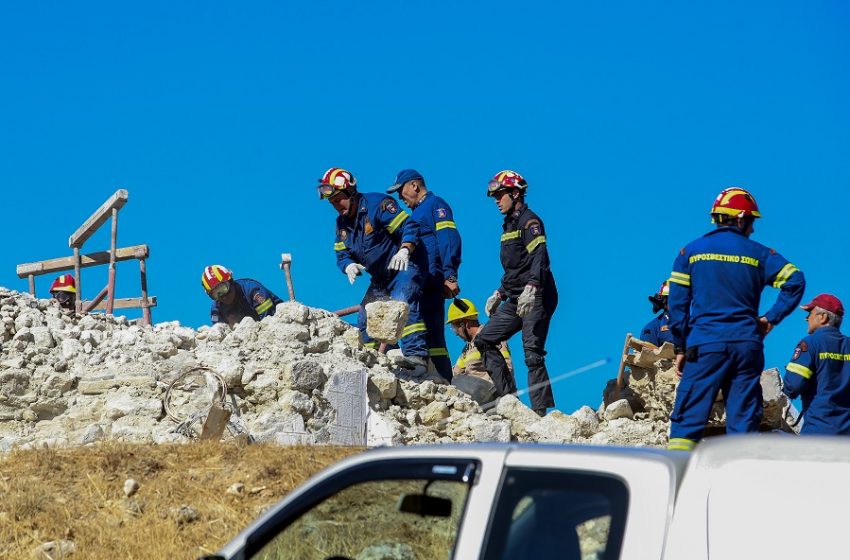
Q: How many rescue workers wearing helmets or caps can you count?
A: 9